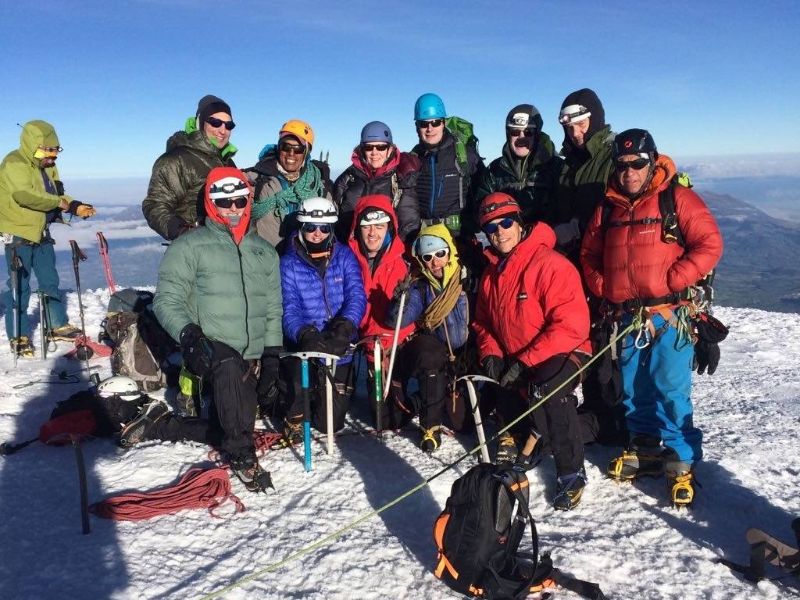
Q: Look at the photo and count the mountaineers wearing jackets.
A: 13